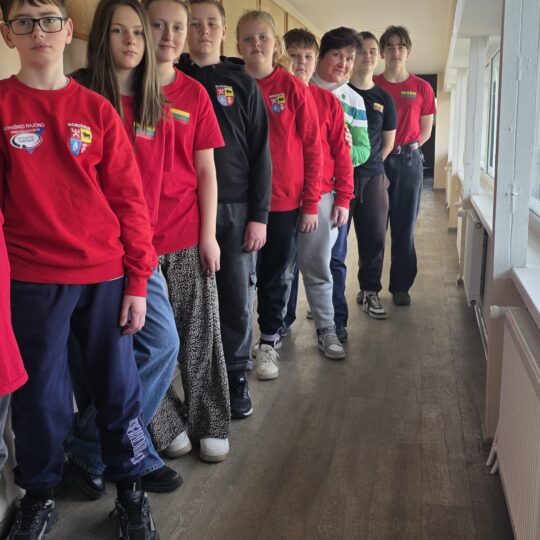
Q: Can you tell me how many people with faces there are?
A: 9